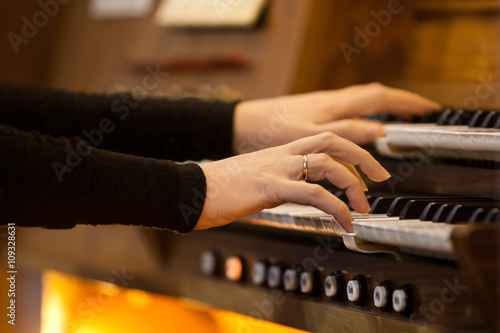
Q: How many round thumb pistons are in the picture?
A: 10